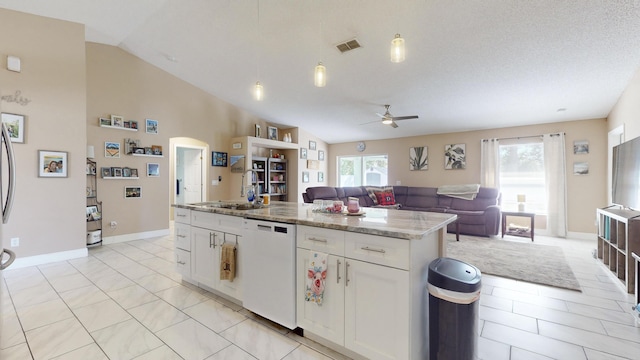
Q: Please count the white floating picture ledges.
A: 3